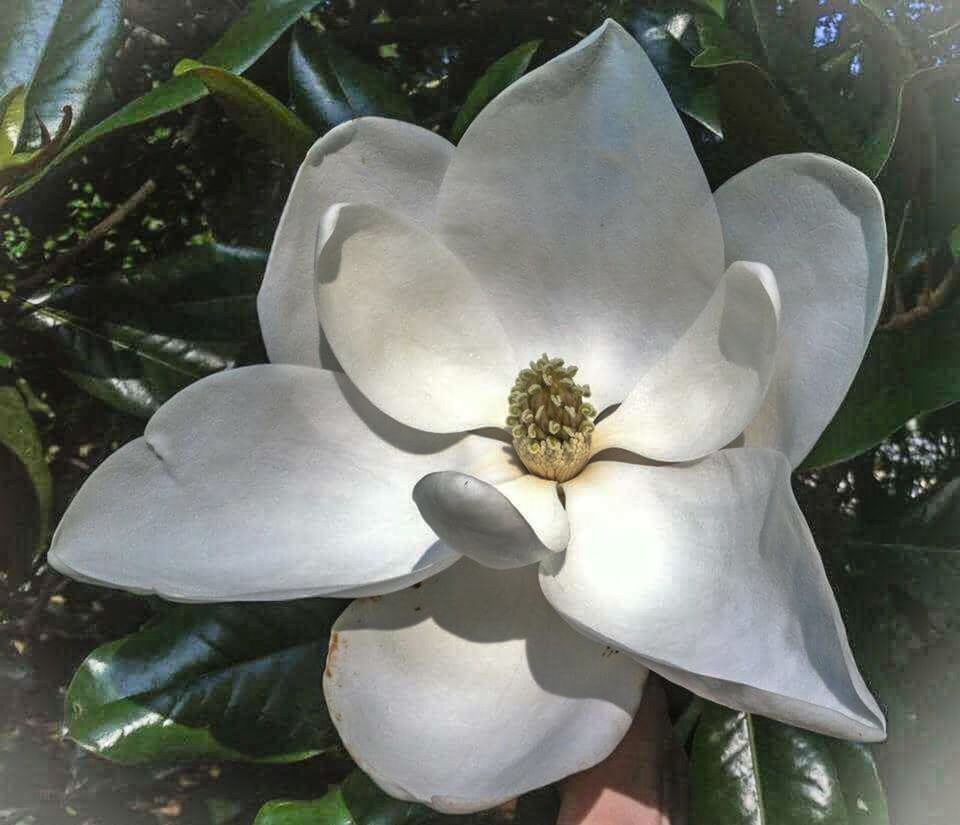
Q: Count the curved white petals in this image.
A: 9